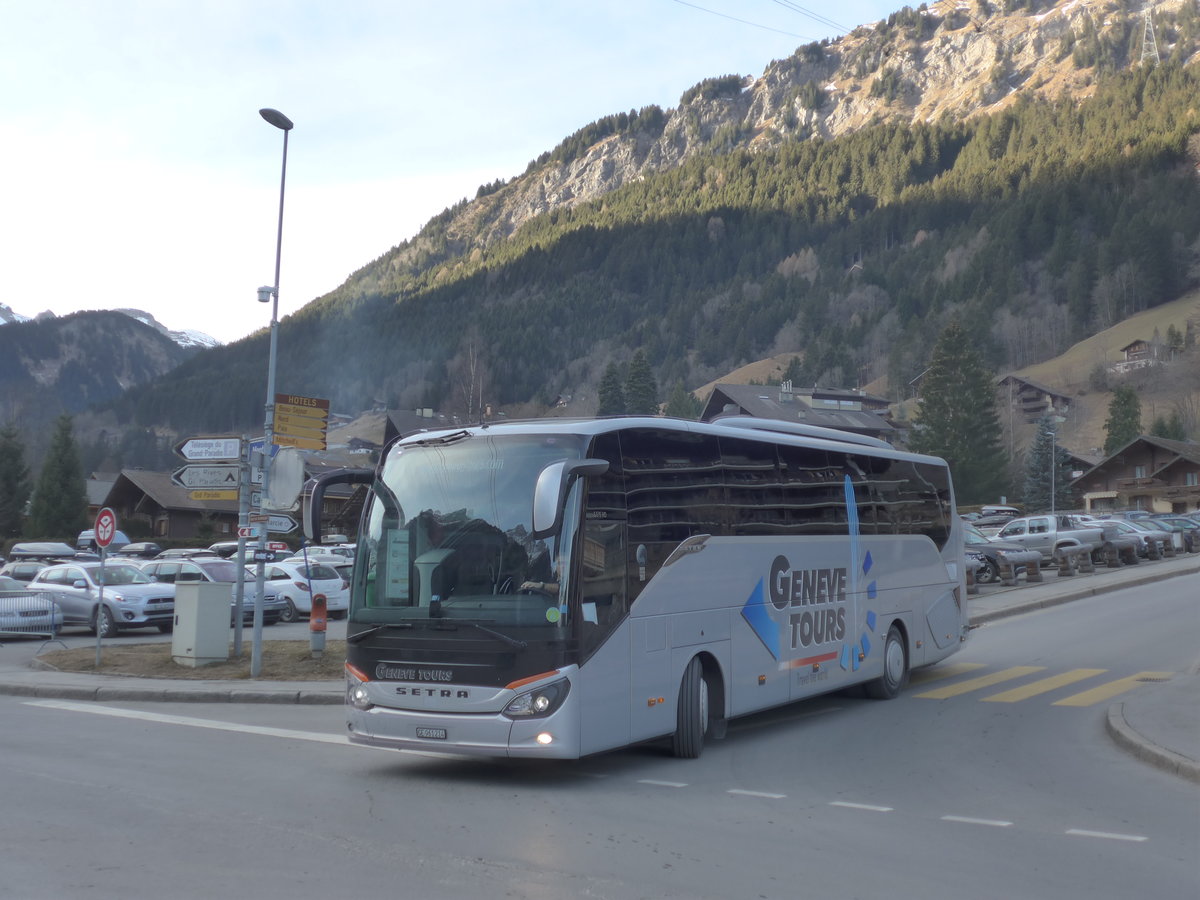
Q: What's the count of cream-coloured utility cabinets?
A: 1